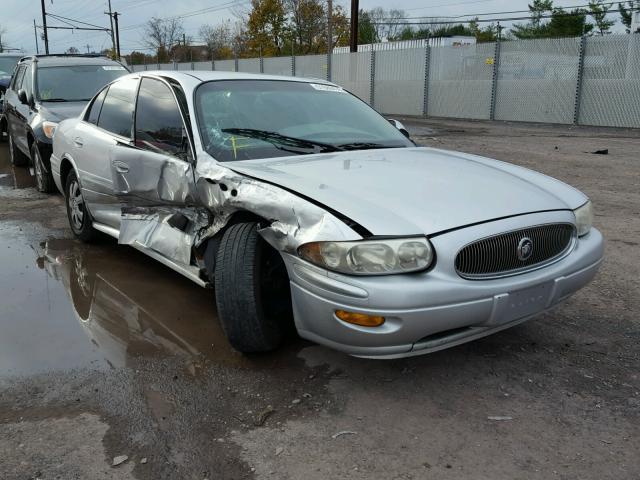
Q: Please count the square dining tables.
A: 0